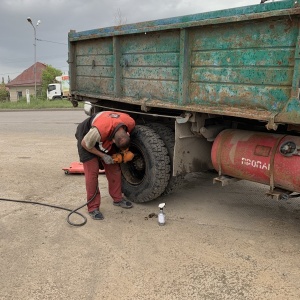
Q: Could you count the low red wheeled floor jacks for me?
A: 1